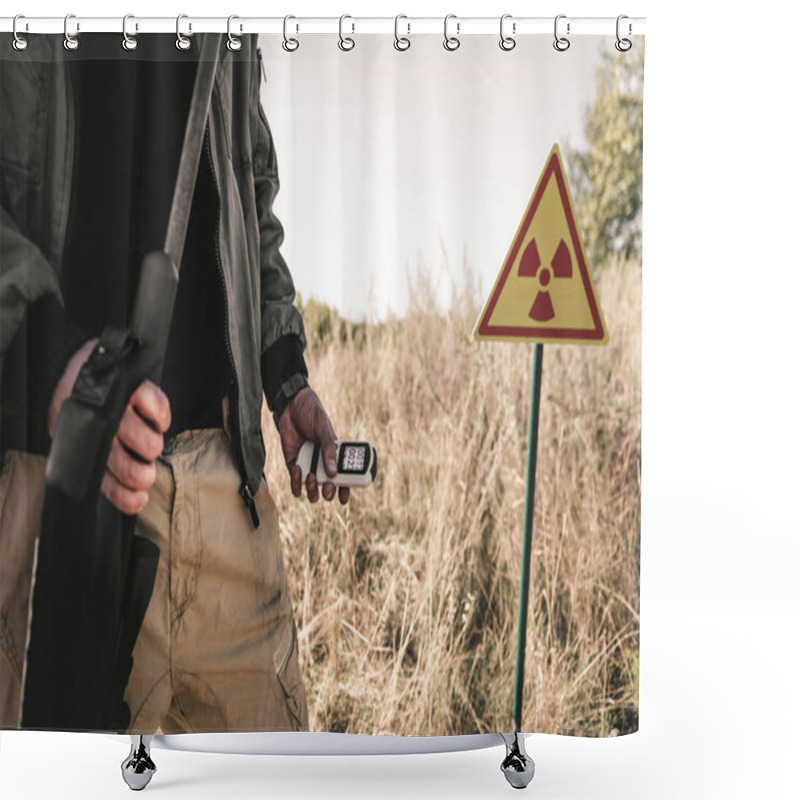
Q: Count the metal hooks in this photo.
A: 12